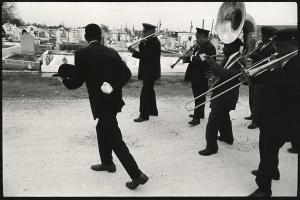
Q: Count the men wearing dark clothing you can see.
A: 6